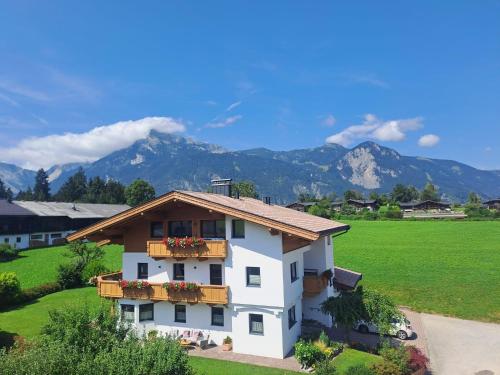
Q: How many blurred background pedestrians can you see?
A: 0